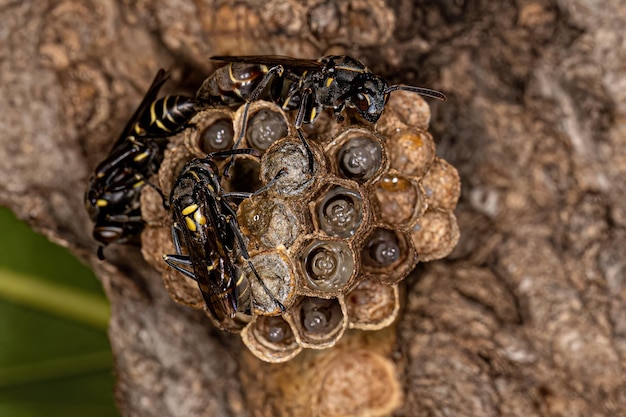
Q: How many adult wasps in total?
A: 3